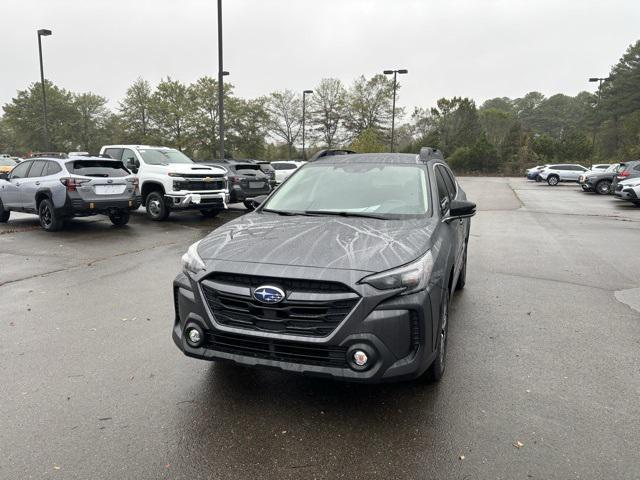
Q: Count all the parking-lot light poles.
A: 5